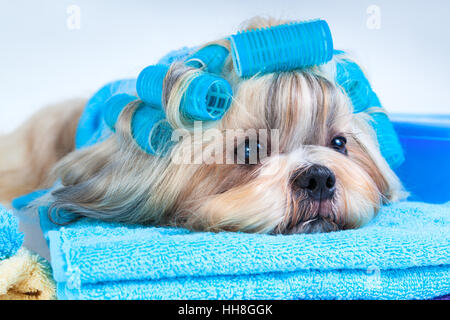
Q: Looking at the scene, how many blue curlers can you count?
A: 6